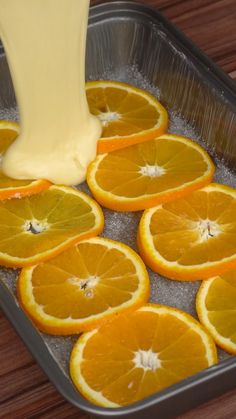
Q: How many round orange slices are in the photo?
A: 8